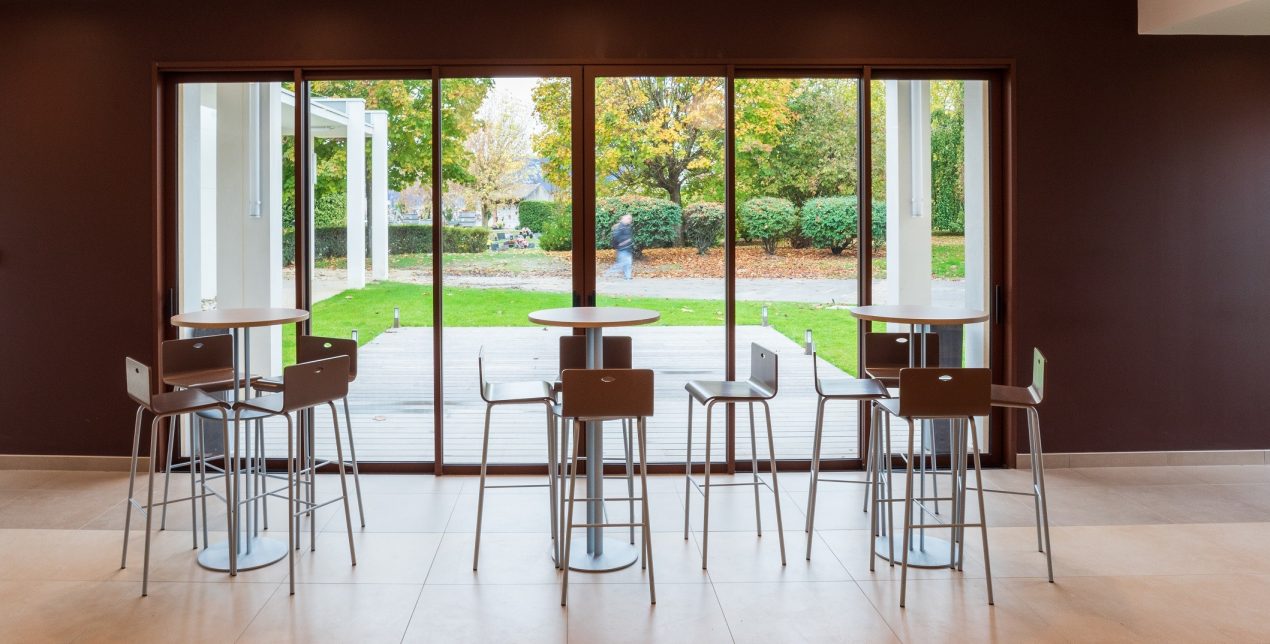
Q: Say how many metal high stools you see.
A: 12